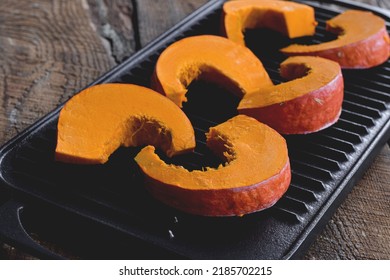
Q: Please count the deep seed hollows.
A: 6